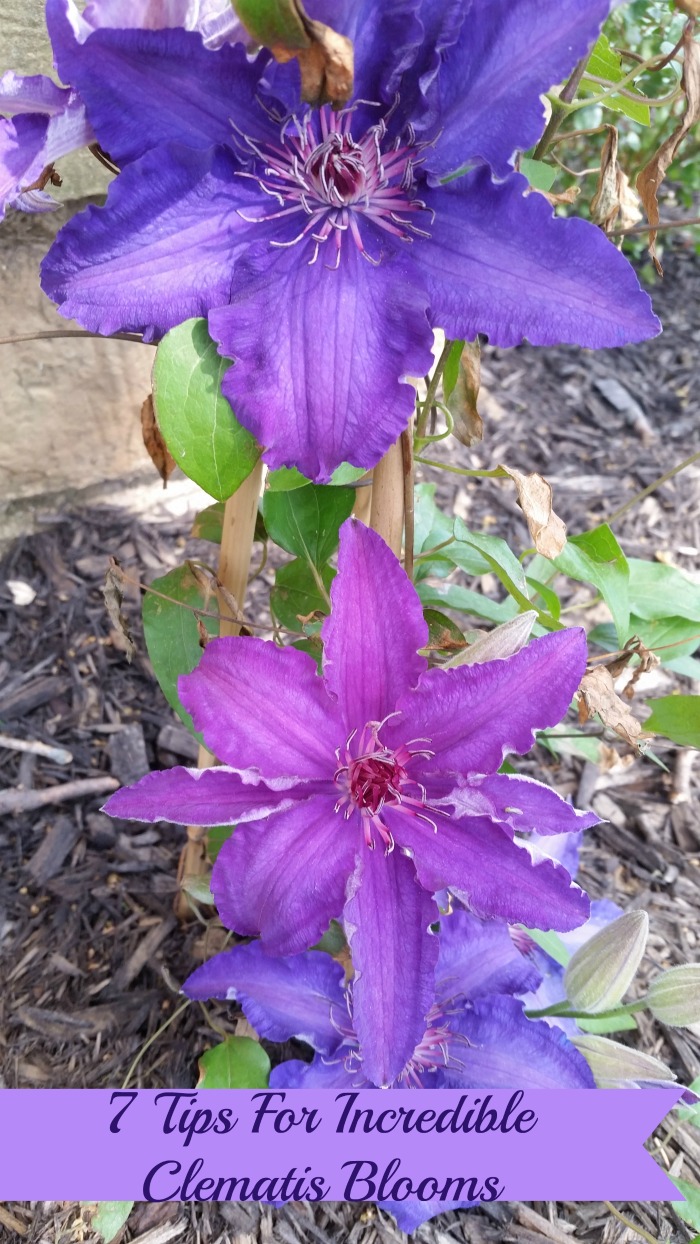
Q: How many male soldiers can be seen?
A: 0